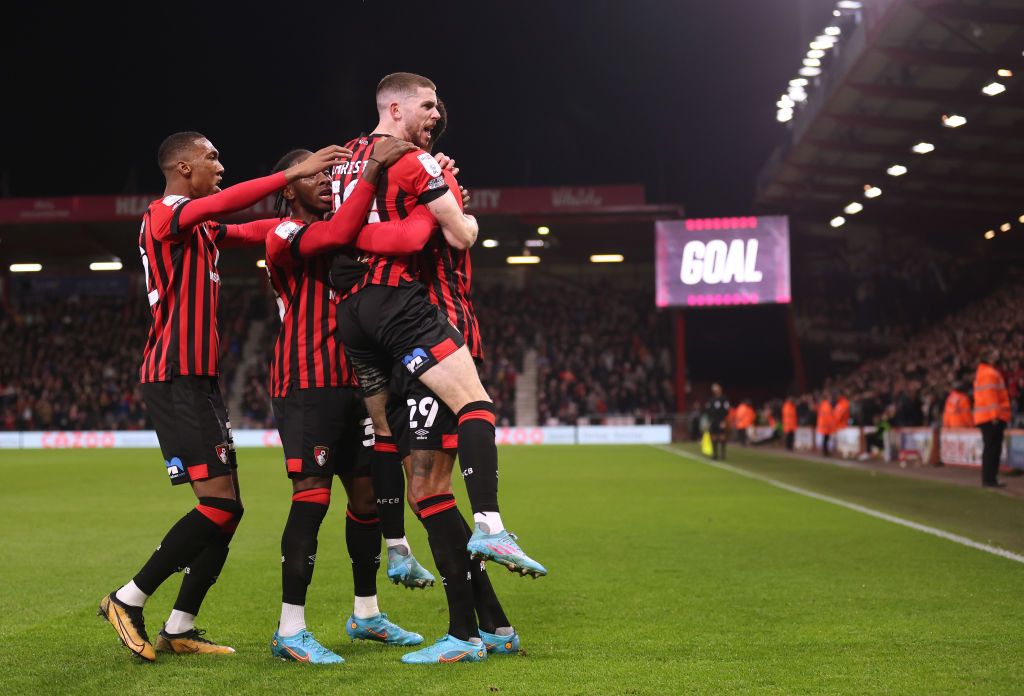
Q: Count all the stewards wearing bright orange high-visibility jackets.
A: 6